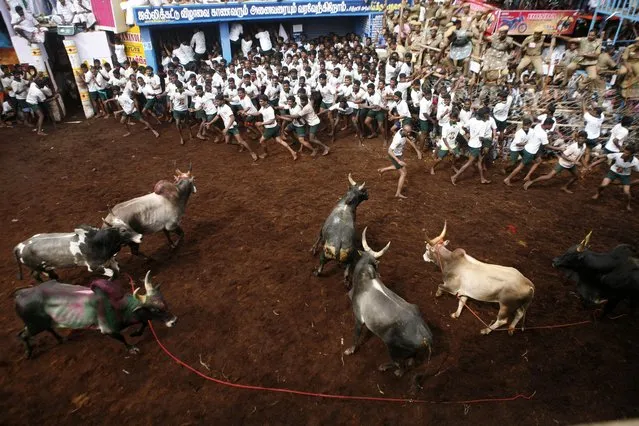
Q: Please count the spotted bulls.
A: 1